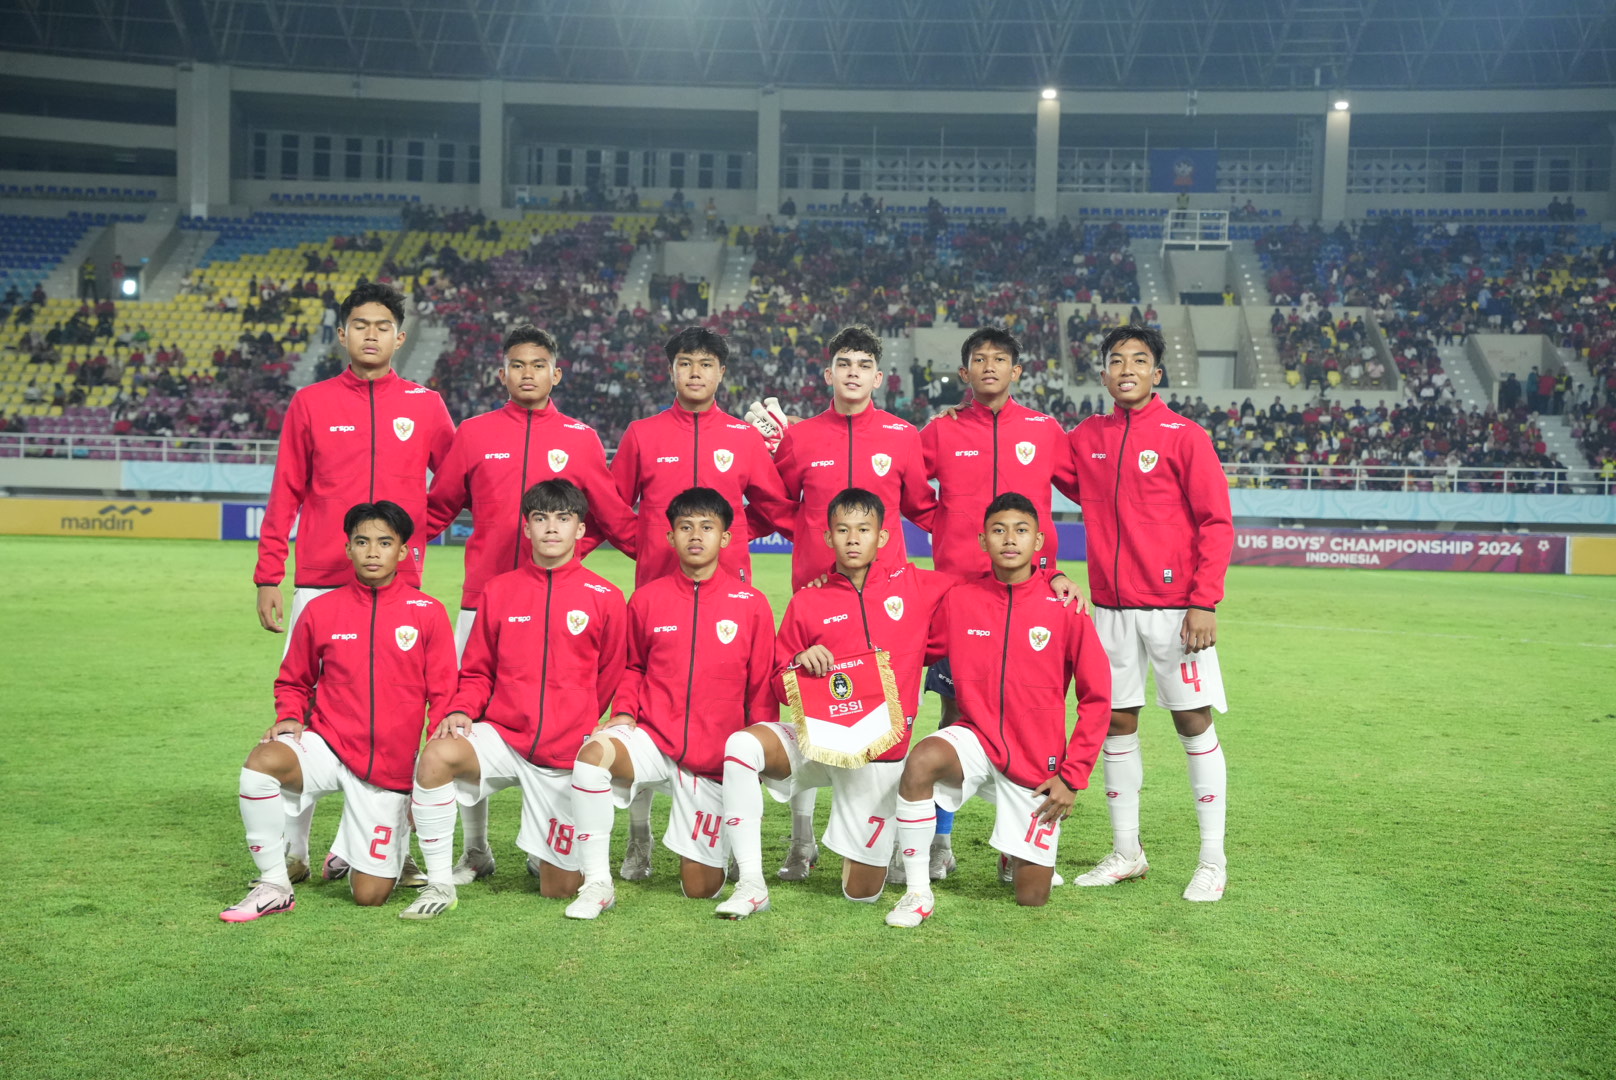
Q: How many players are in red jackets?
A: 11